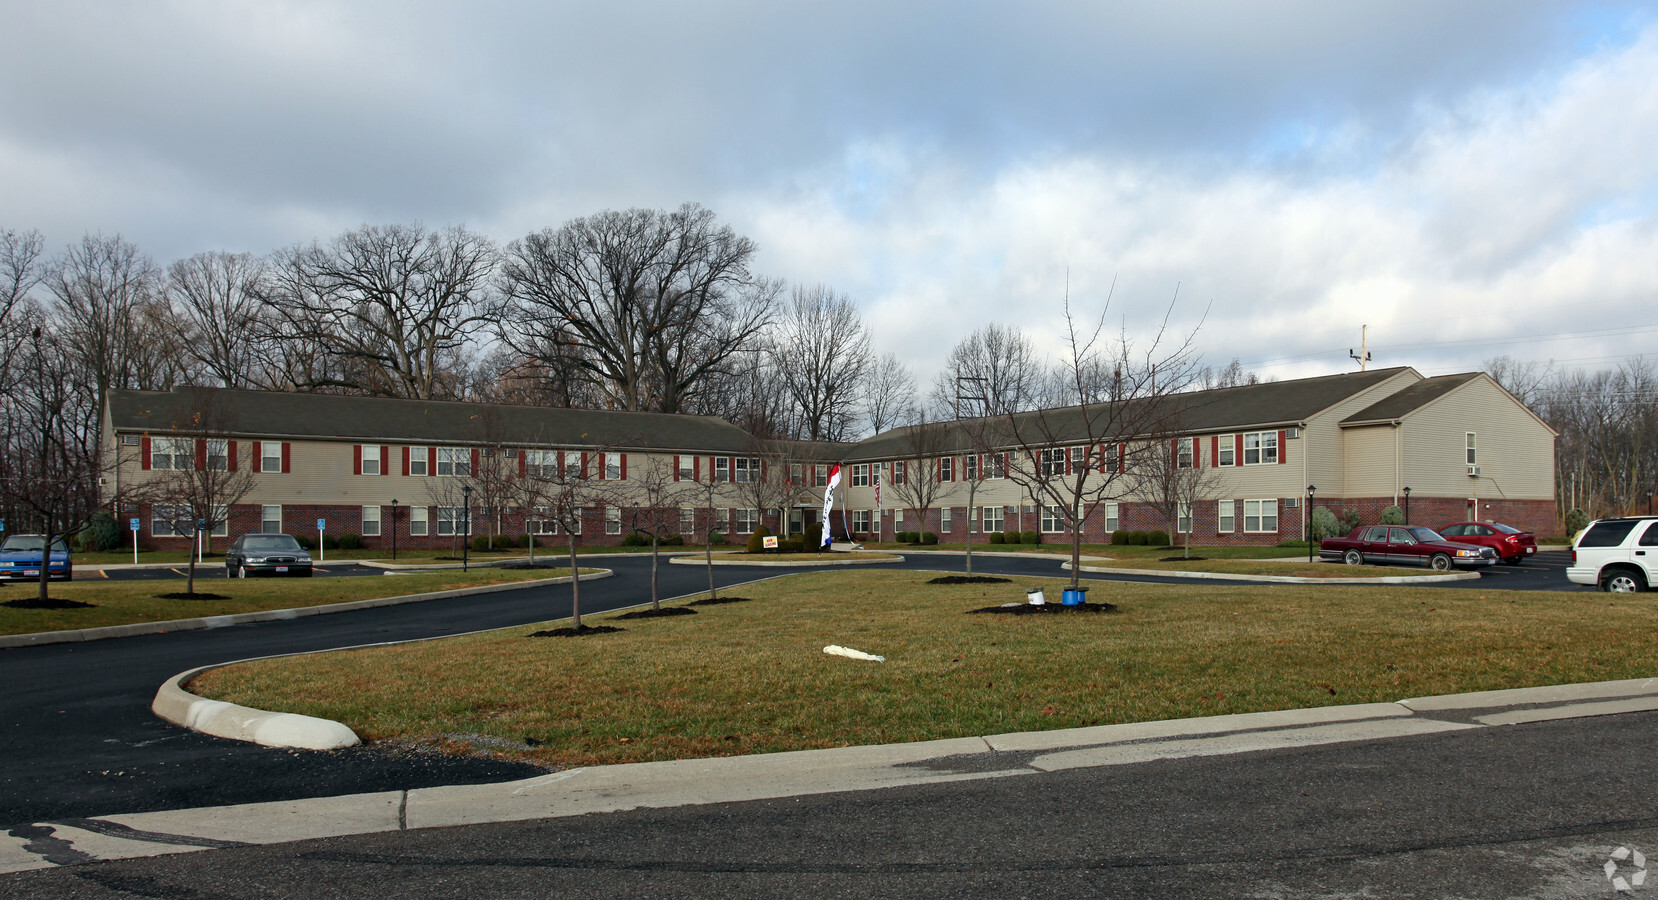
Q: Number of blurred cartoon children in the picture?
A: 0